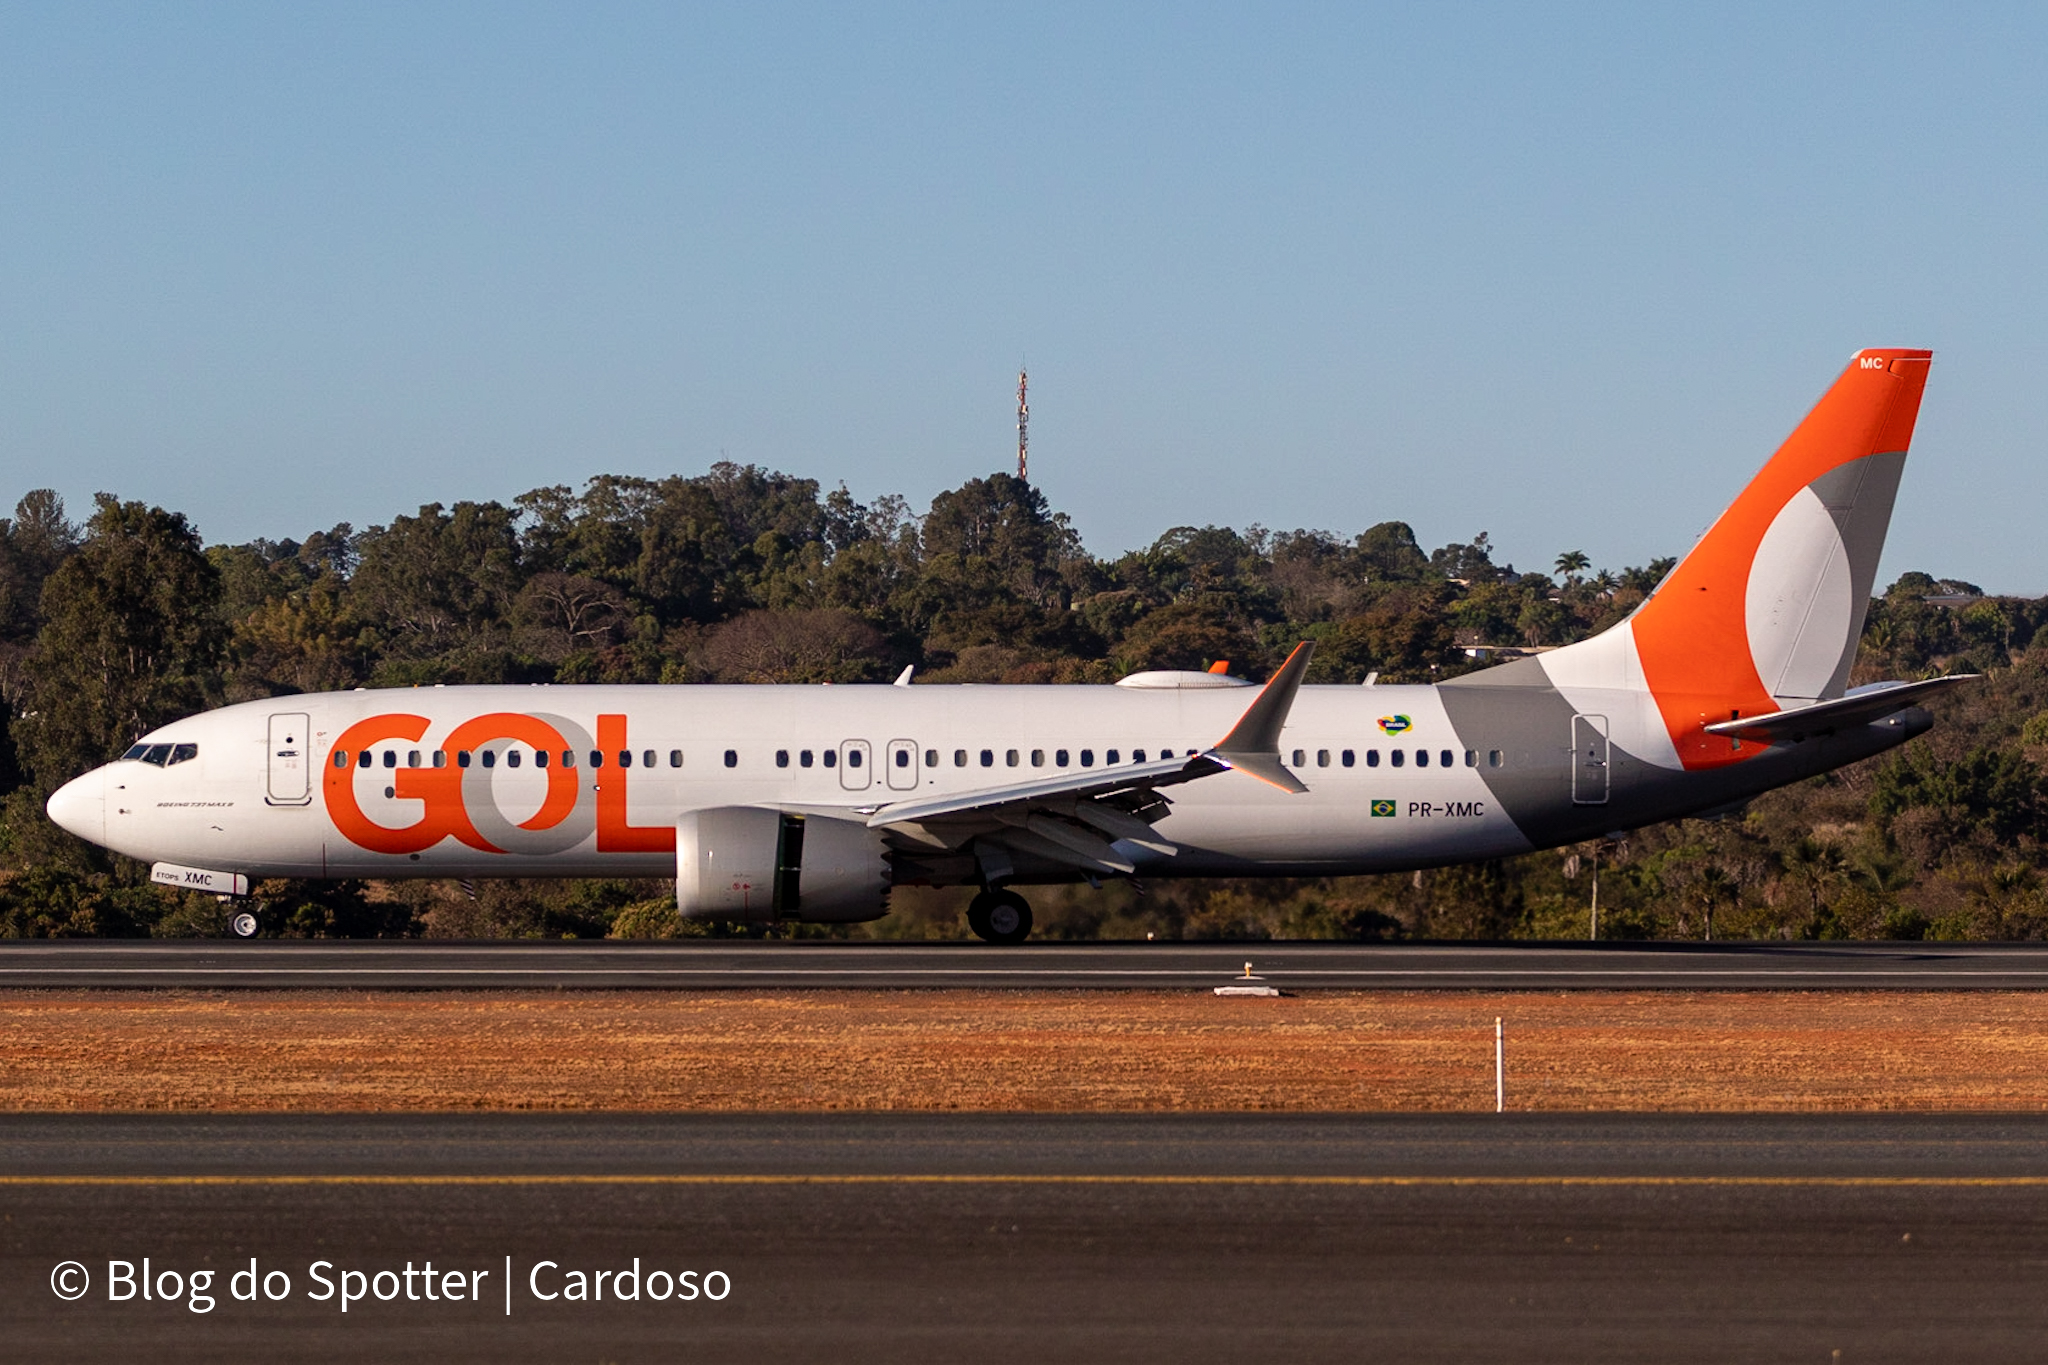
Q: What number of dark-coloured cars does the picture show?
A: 0